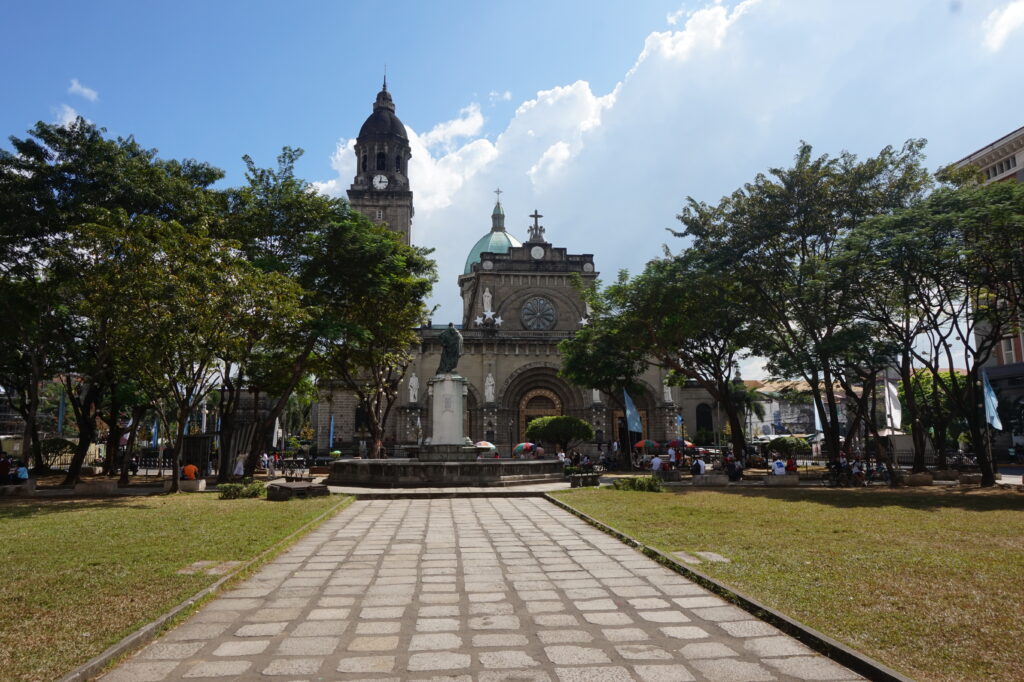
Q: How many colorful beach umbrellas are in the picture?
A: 4